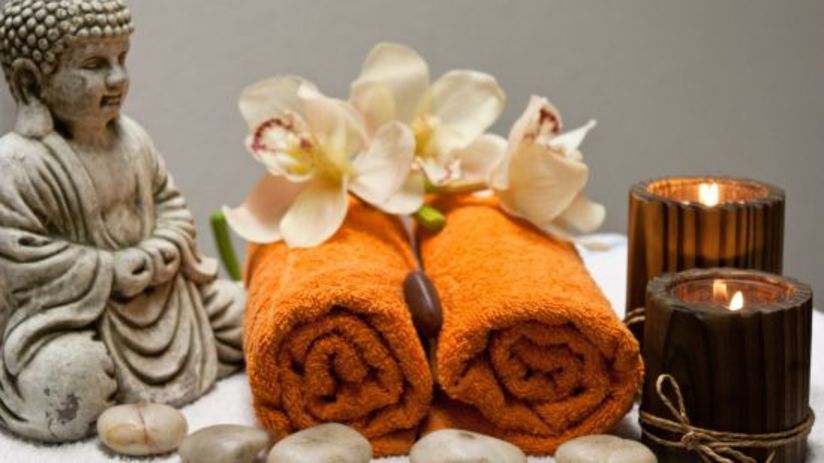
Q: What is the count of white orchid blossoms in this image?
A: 3